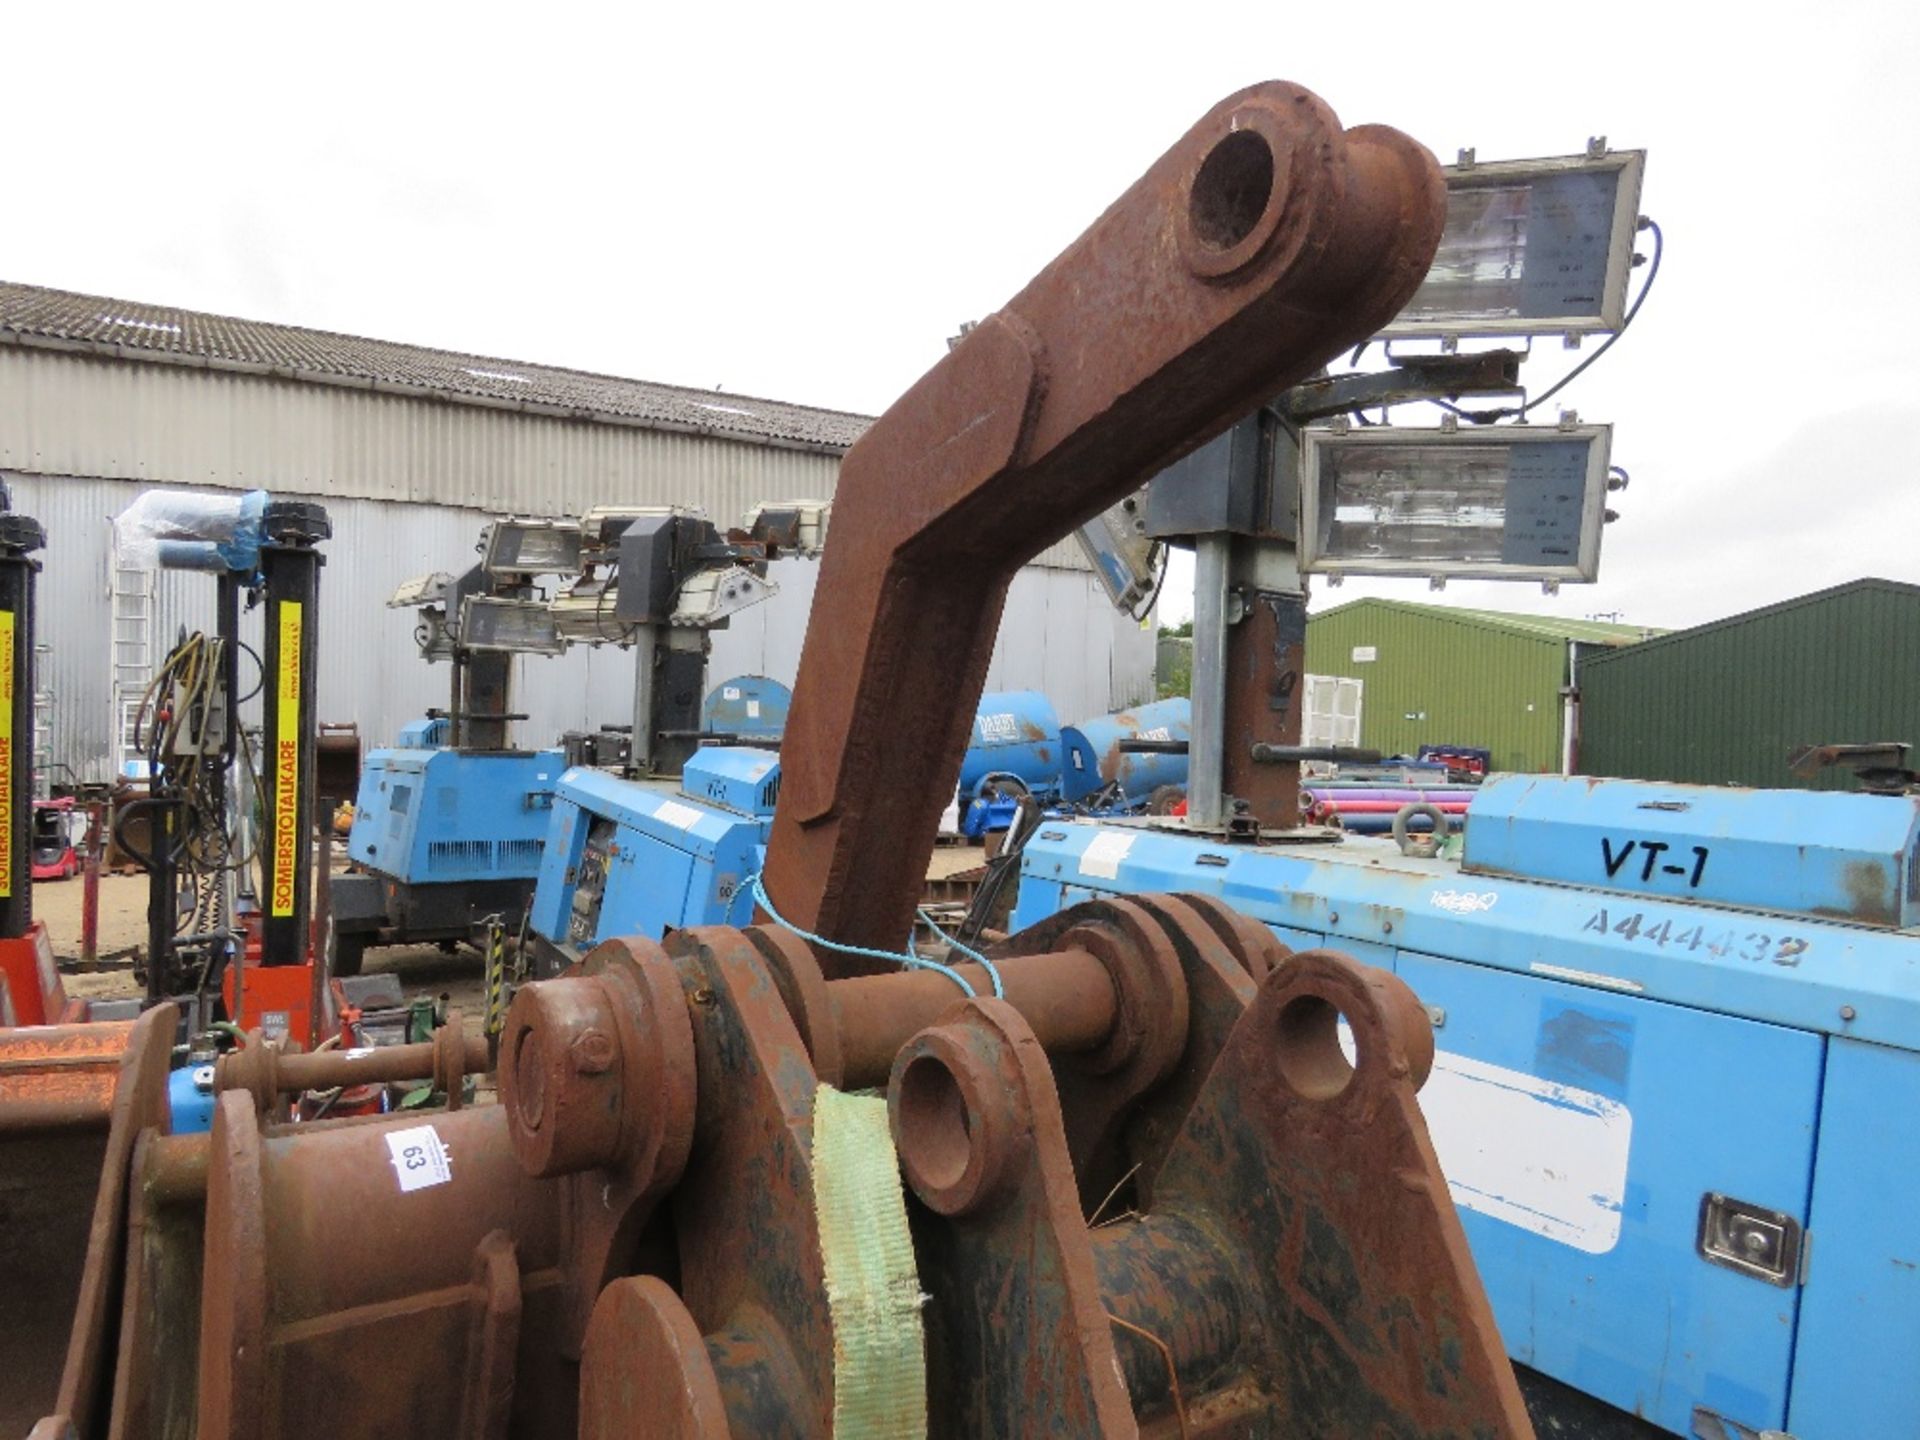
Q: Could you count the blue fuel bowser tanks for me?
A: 3